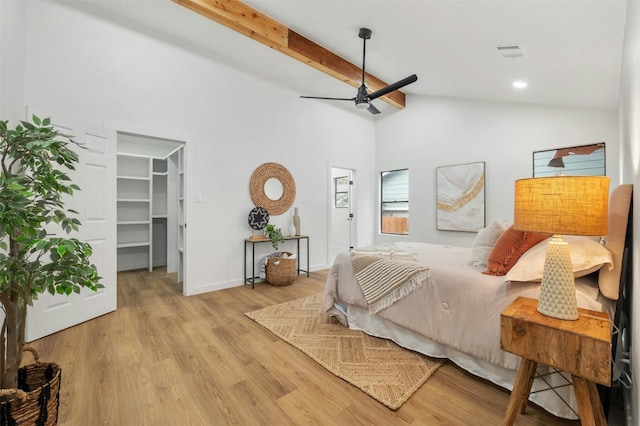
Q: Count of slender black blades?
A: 3